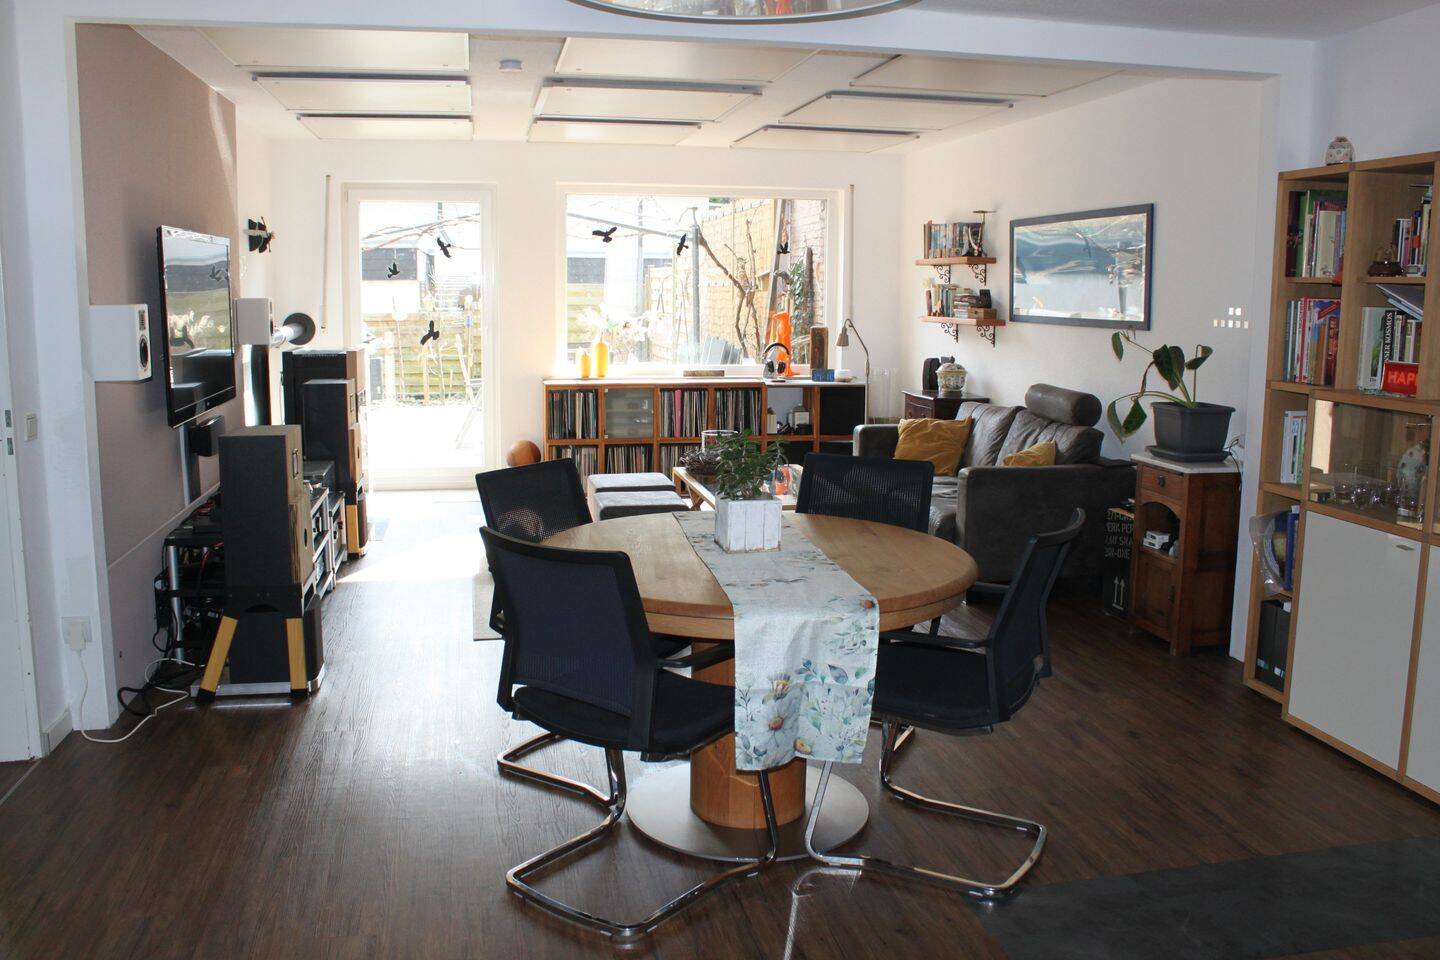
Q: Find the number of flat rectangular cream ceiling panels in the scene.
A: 9